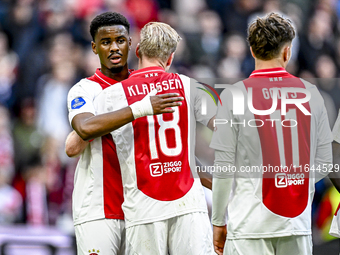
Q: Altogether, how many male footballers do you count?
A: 3